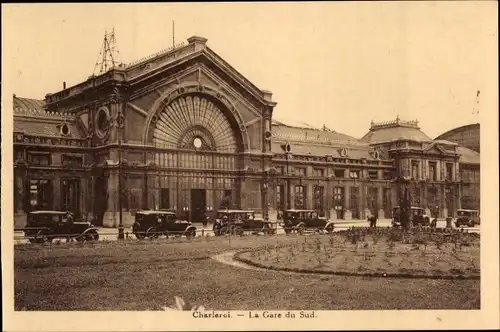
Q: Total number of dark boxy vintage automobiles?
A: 6